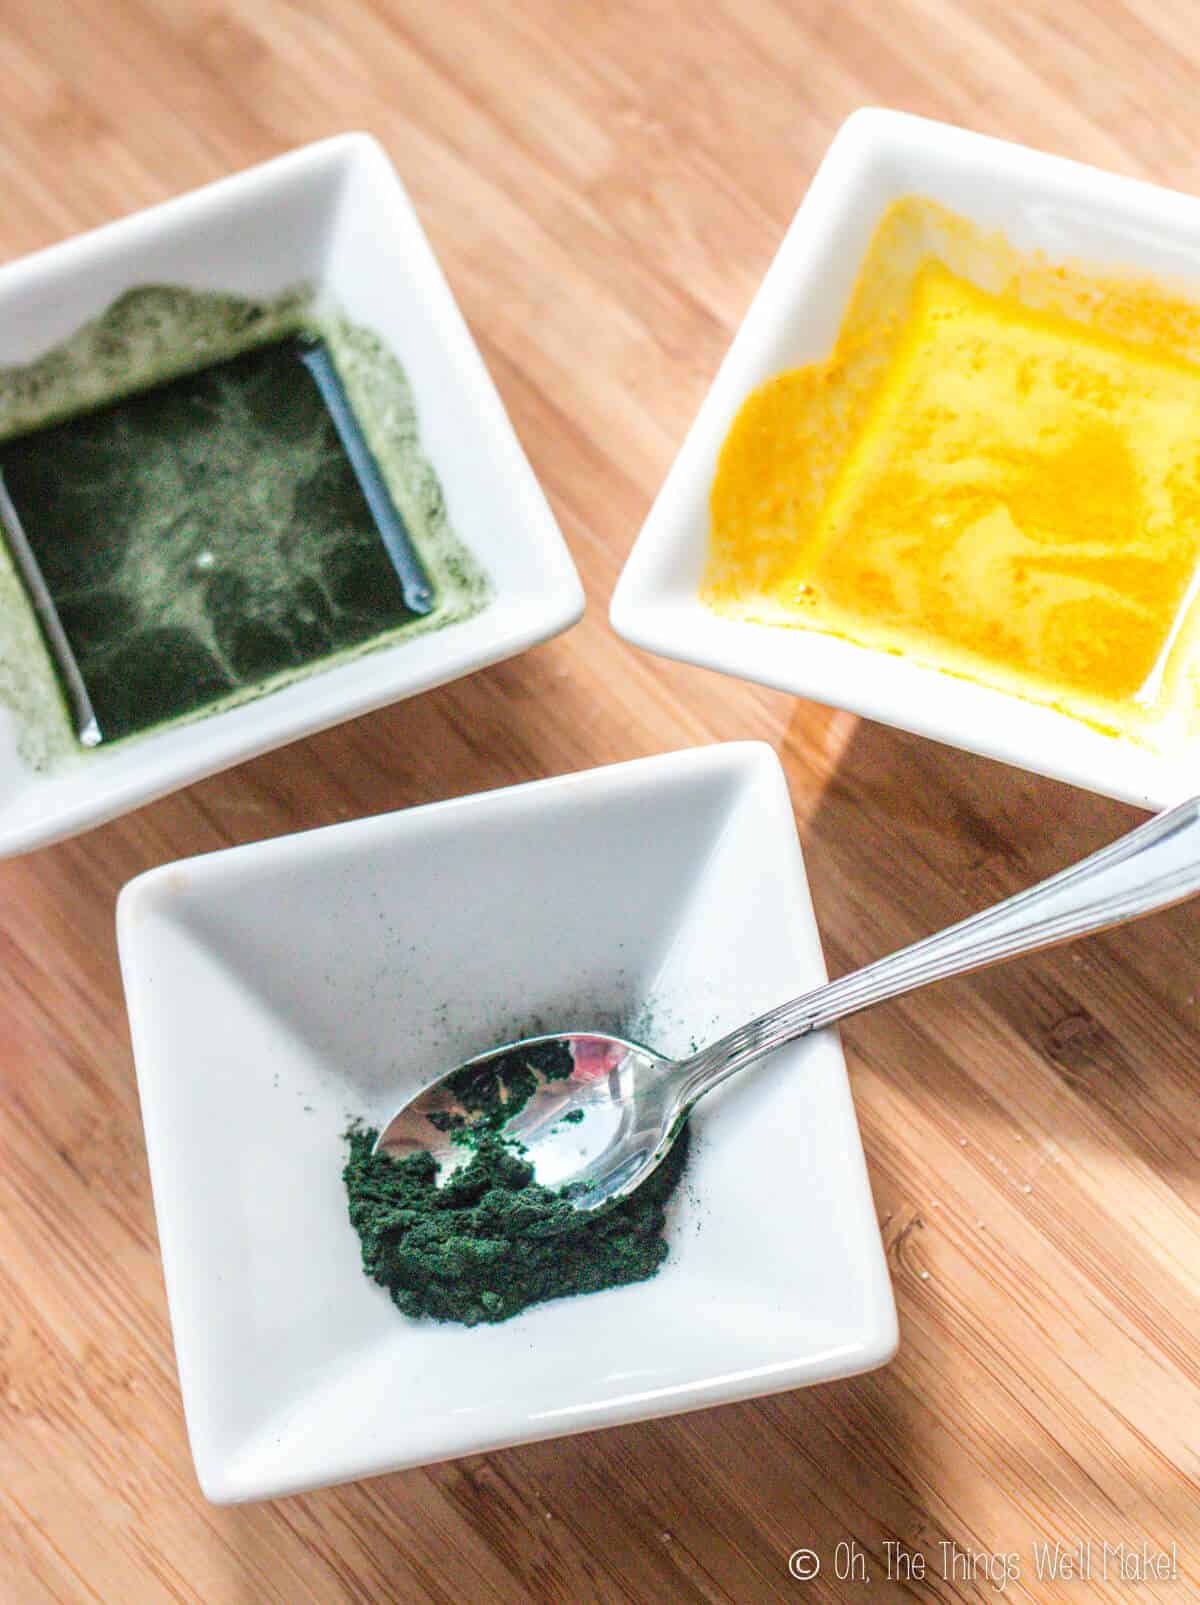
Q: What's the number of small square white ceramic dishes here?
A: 3